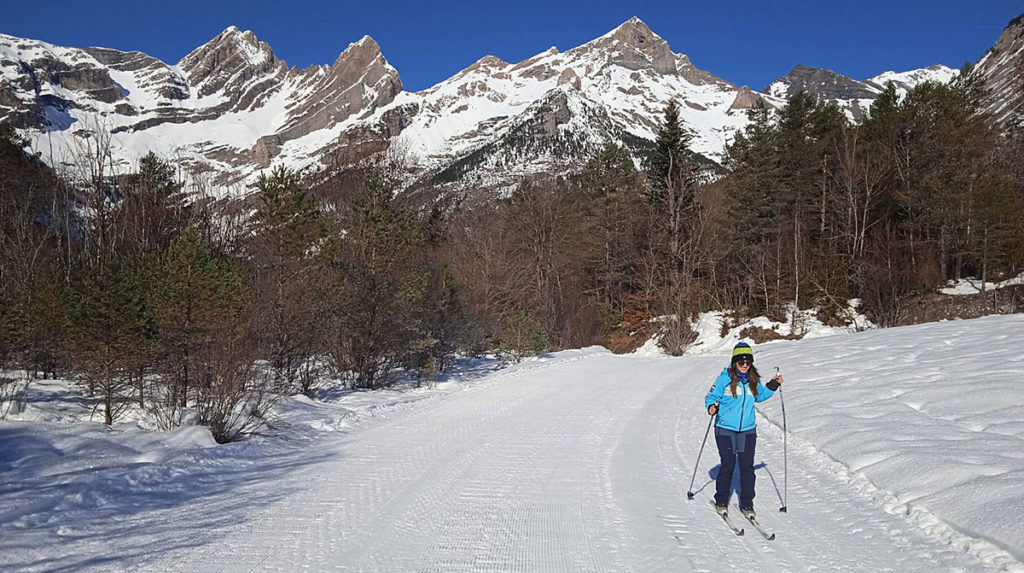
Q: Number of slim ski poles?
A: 2